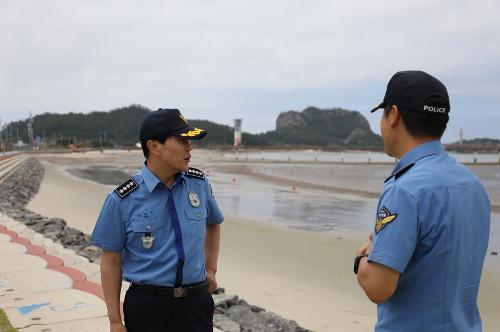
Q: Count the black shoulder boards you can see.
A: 3